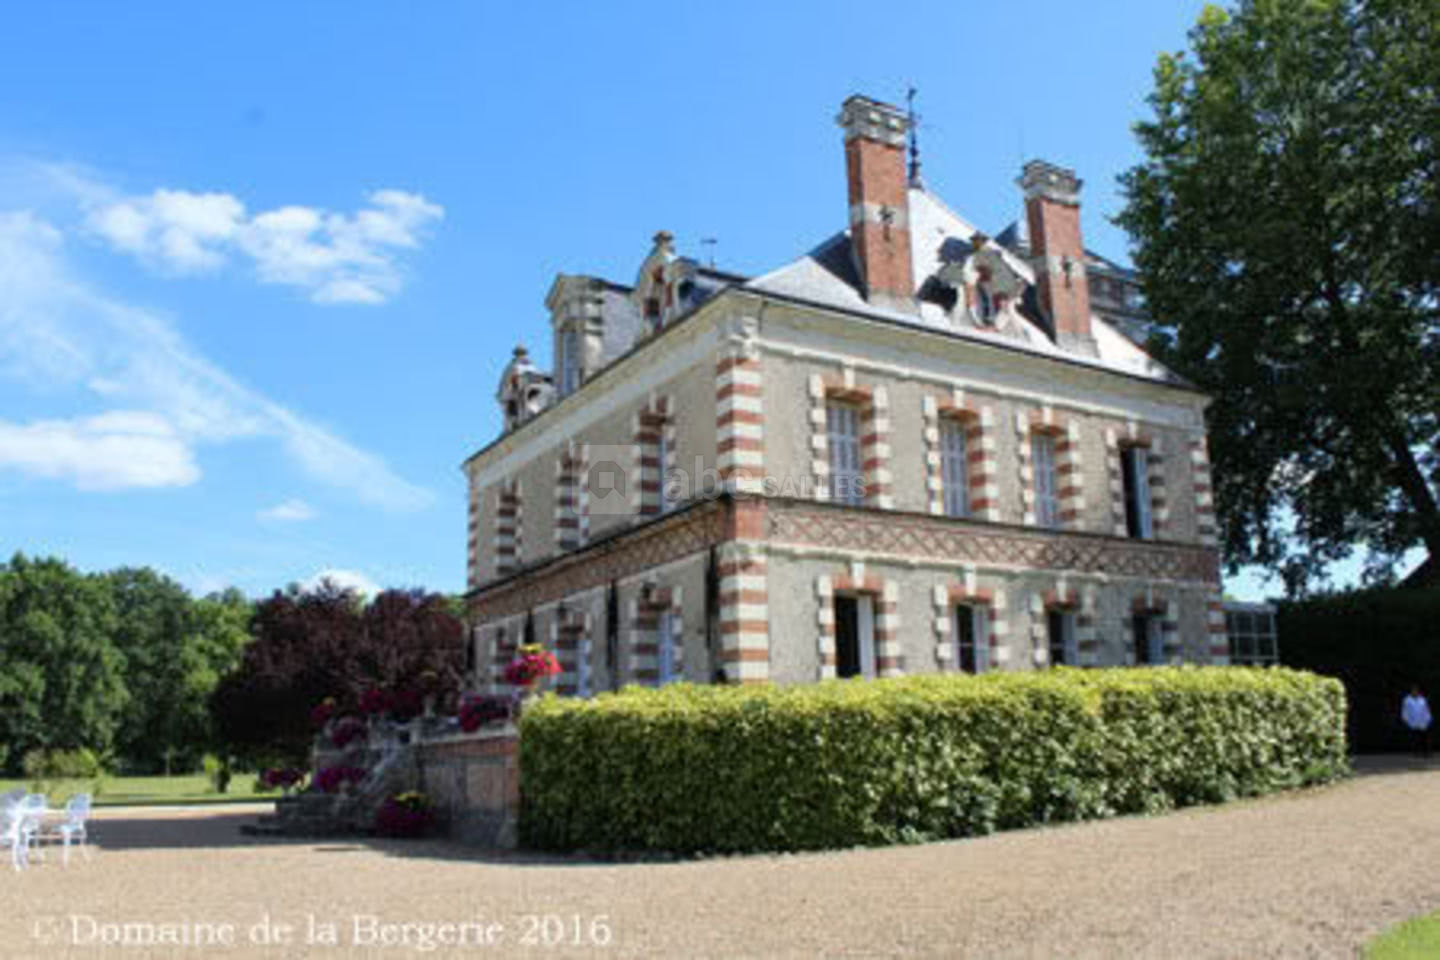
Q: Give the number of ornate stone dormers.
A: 4